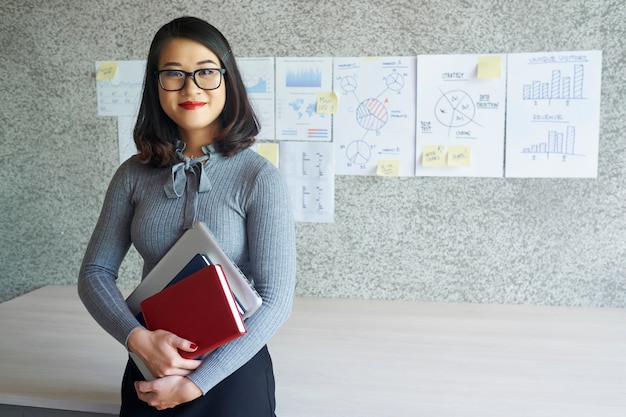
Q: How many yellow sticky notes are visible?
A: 7